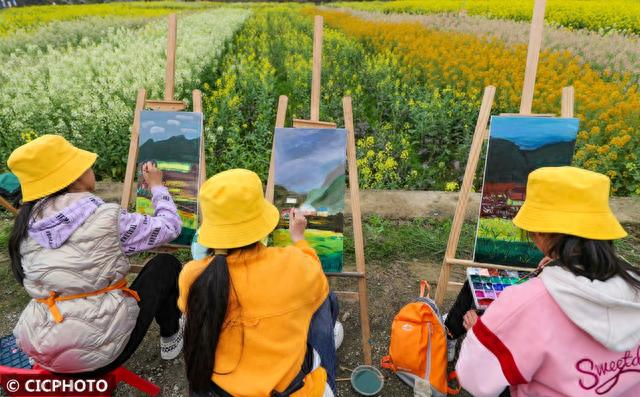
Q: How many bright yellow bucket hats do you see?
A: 3